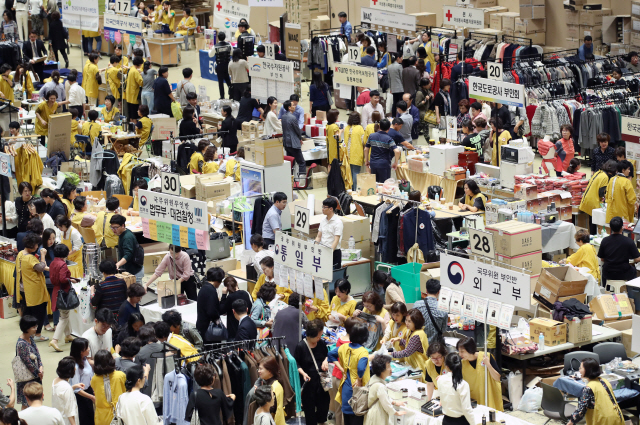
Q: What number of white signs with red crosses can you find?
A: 3